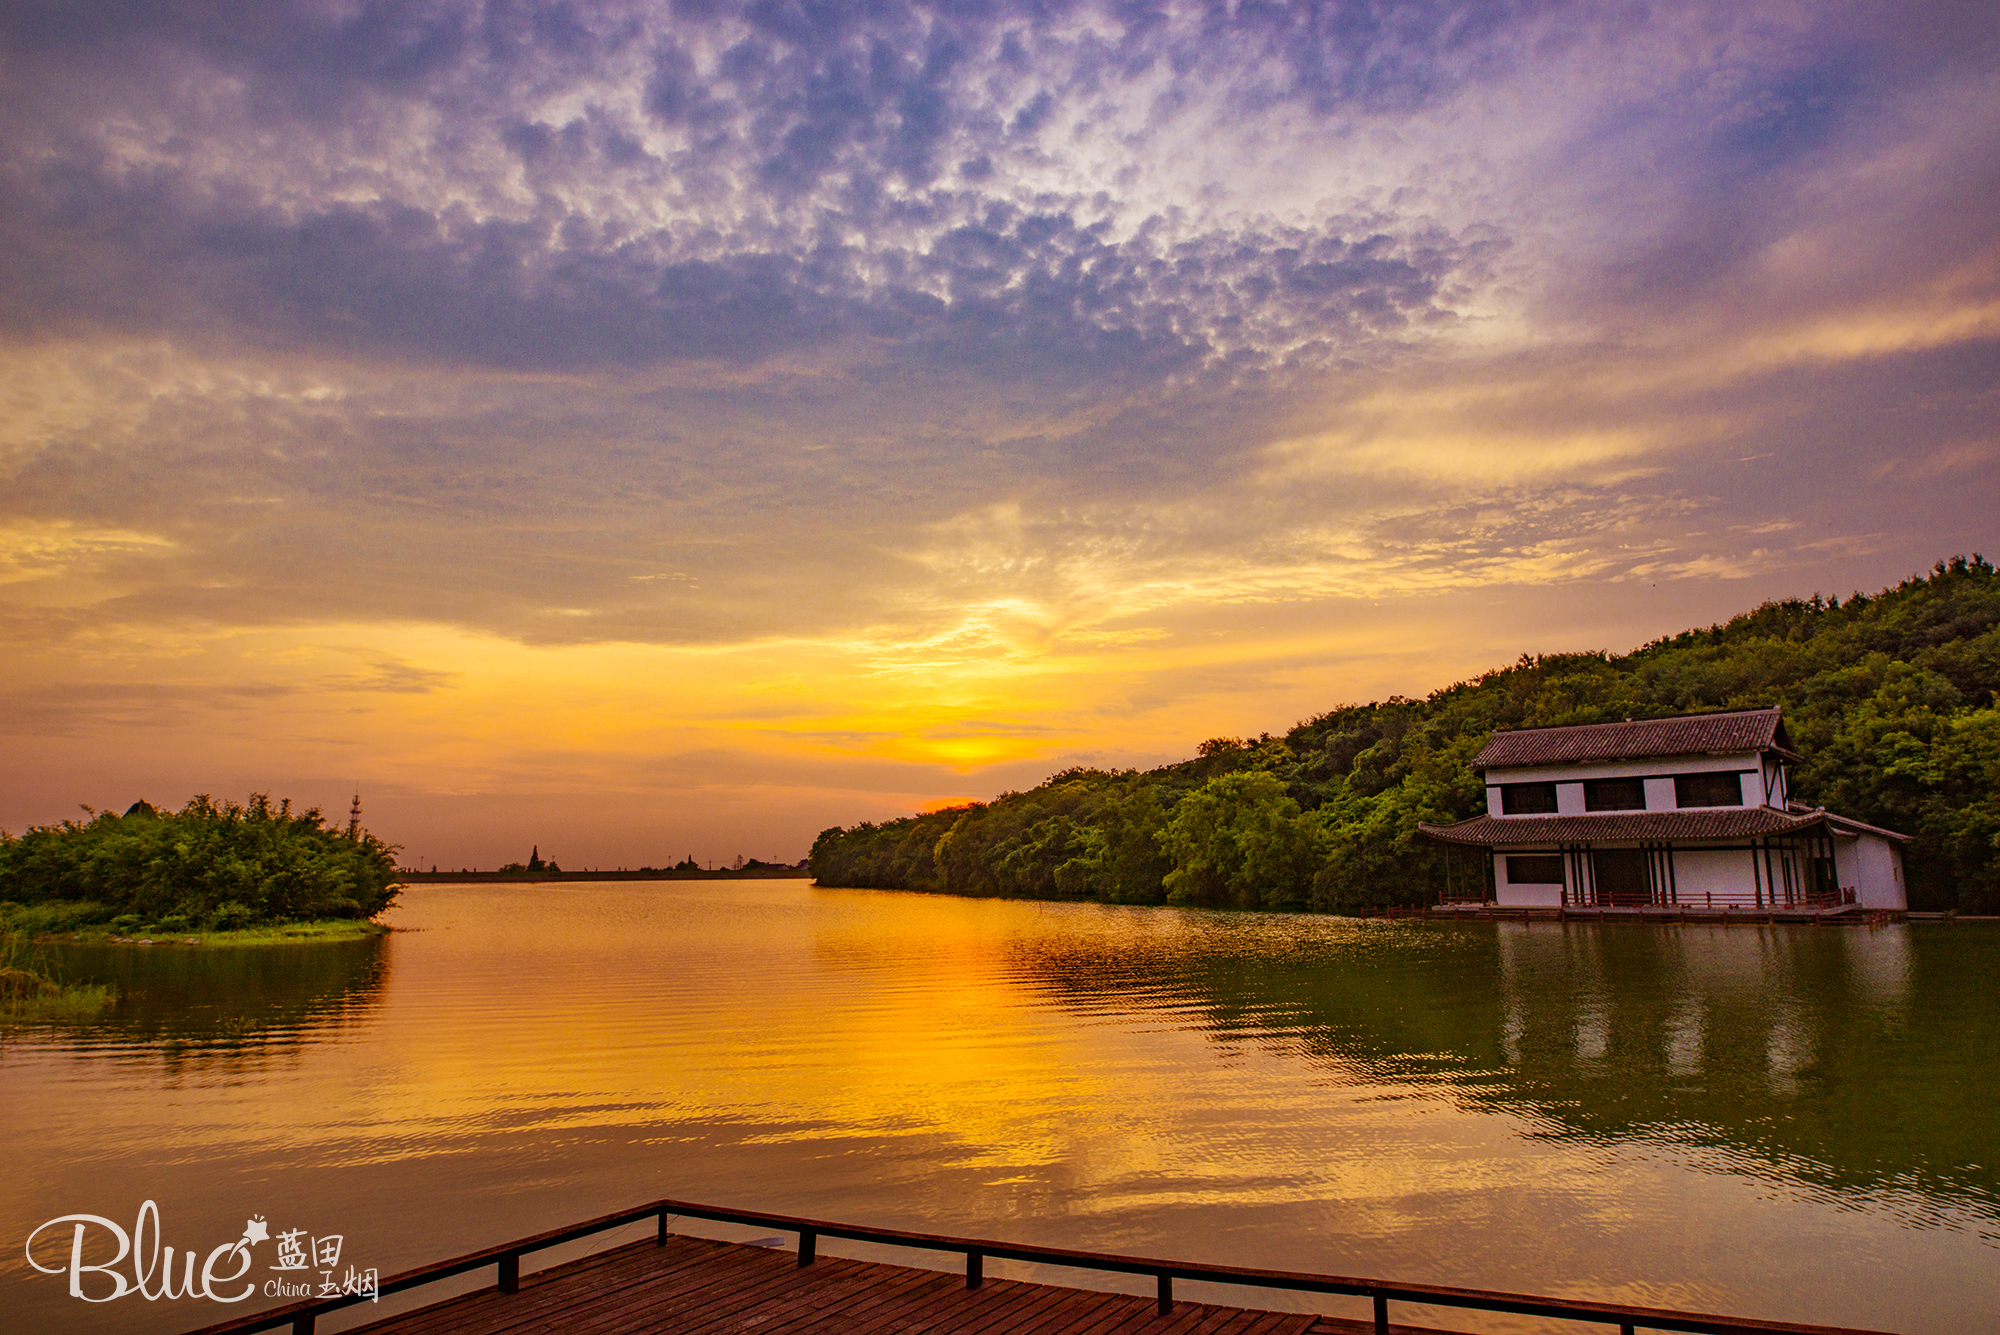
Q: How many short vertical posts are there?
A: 8